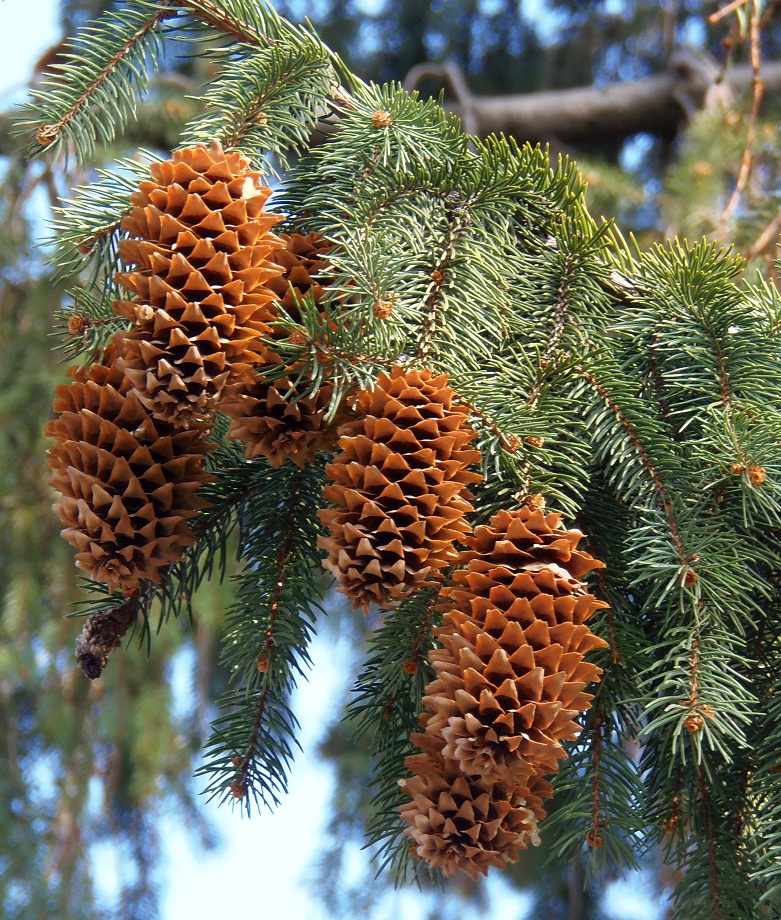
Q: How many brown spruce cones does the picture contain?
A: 6